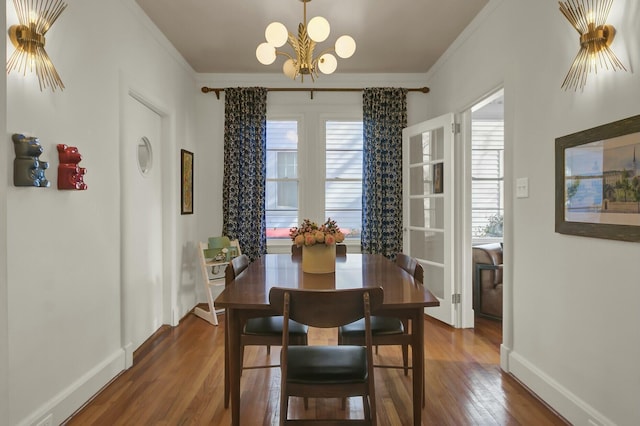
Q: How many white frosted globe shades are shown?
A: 6